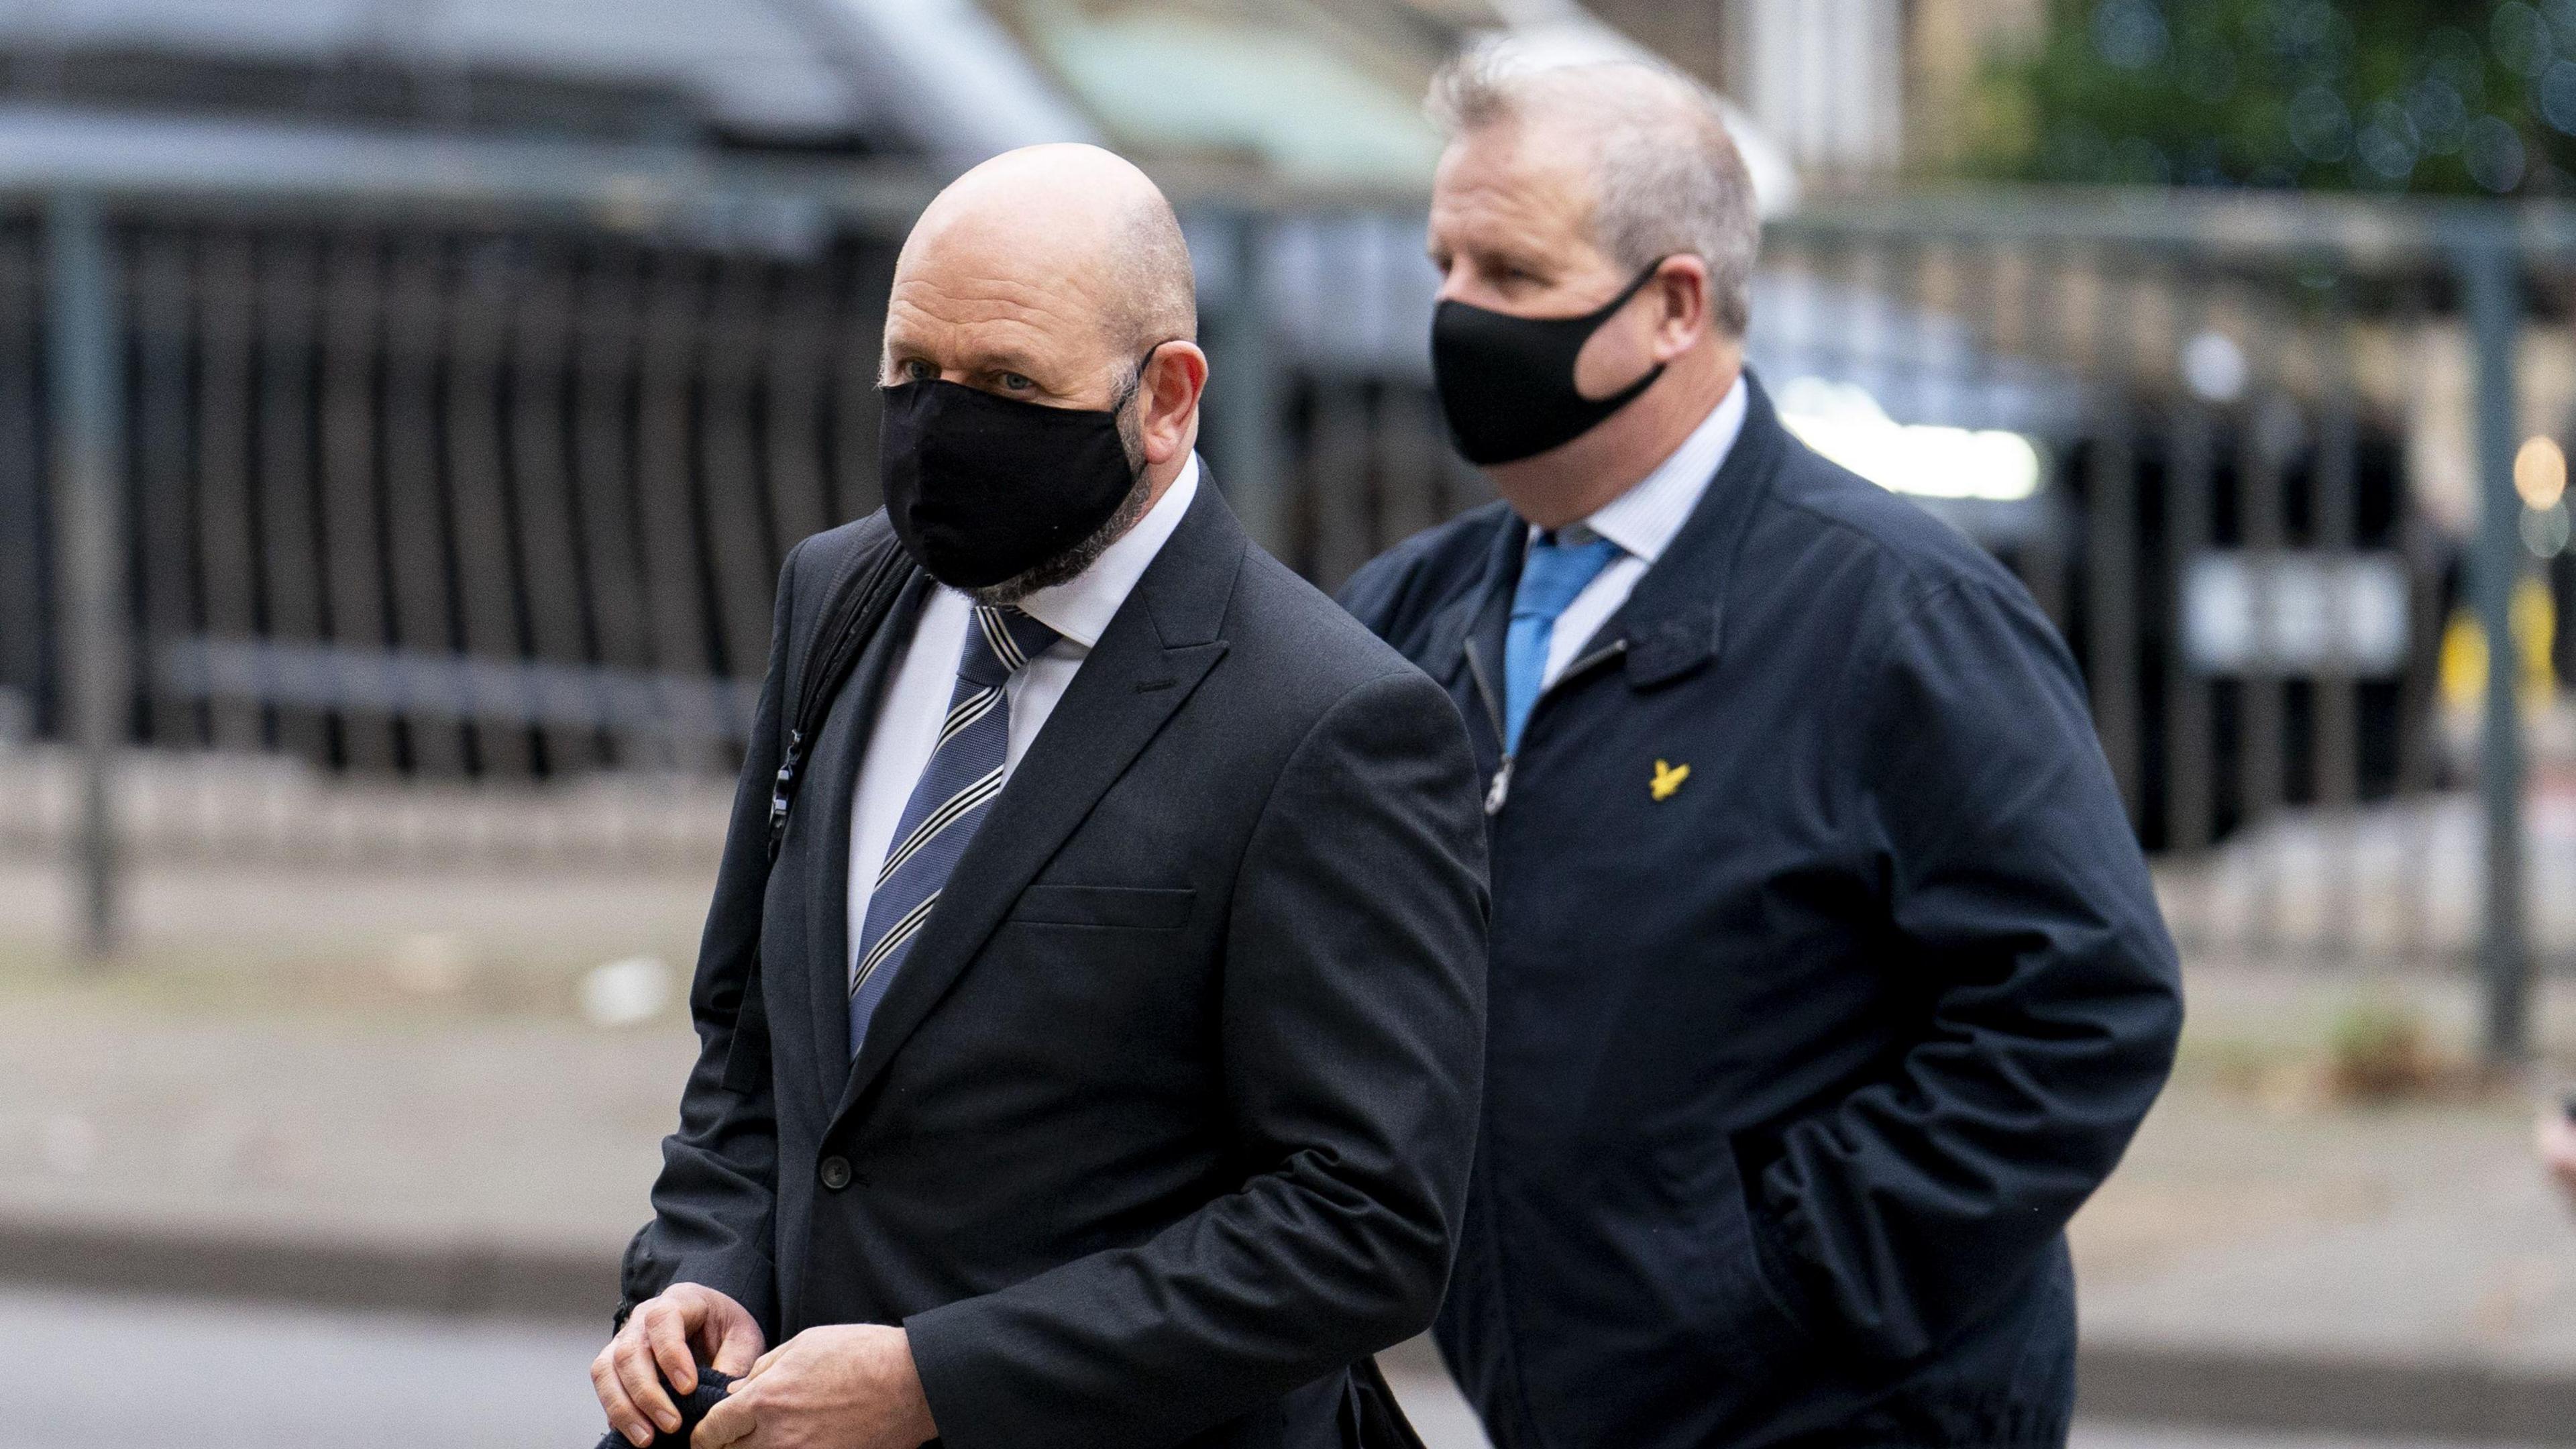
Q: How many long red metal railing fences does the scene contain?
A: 0